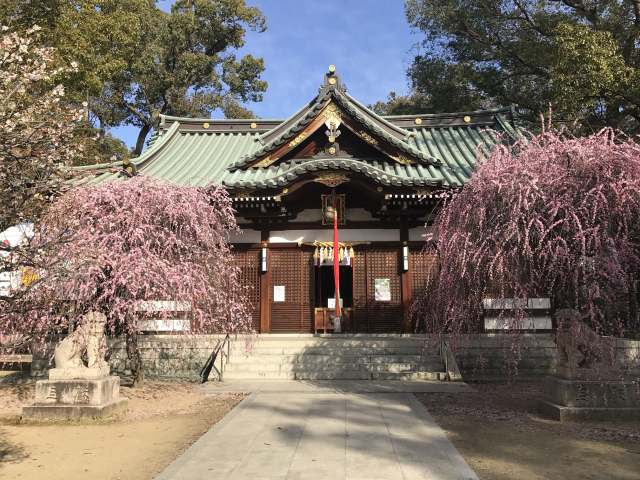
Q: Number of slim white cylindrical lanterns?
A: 2